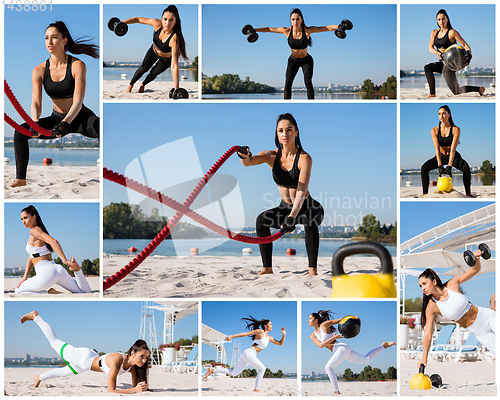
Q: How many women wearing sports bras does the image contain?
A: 11